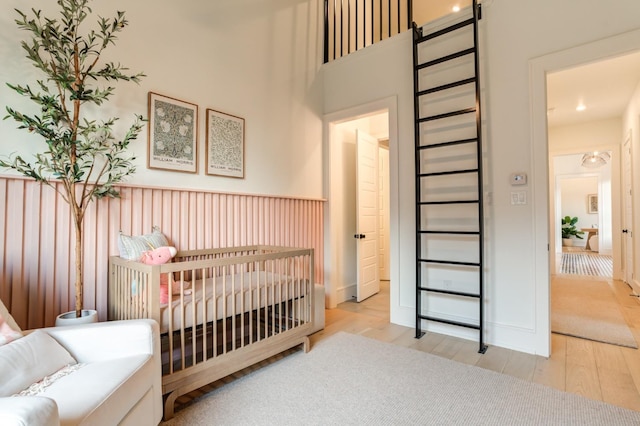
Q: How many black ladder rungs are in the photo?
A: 11